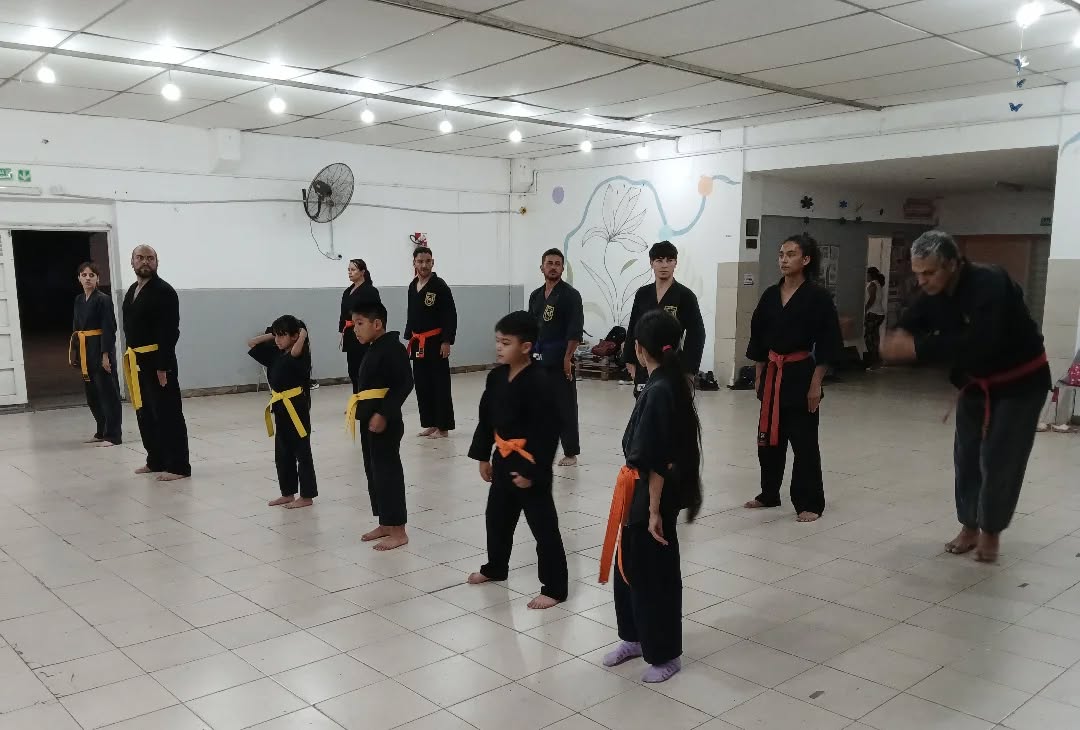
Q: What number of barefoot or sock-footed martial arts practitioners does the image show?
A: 12